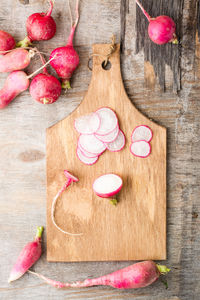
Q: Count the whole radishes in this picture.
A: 9